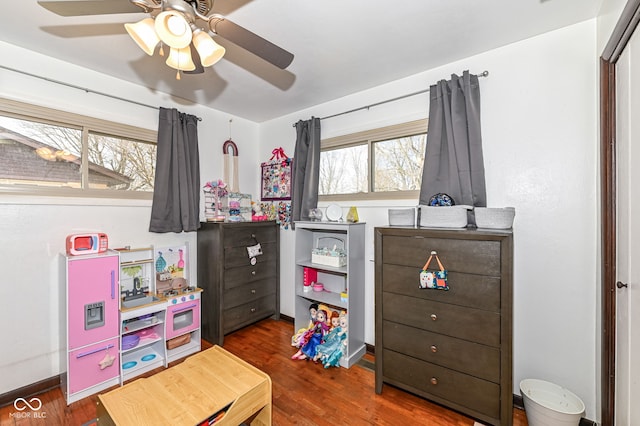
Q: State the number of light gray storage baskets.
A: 3